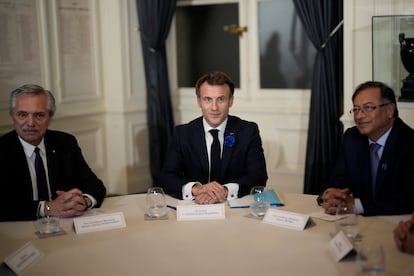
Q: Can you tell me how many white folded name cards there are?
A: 5